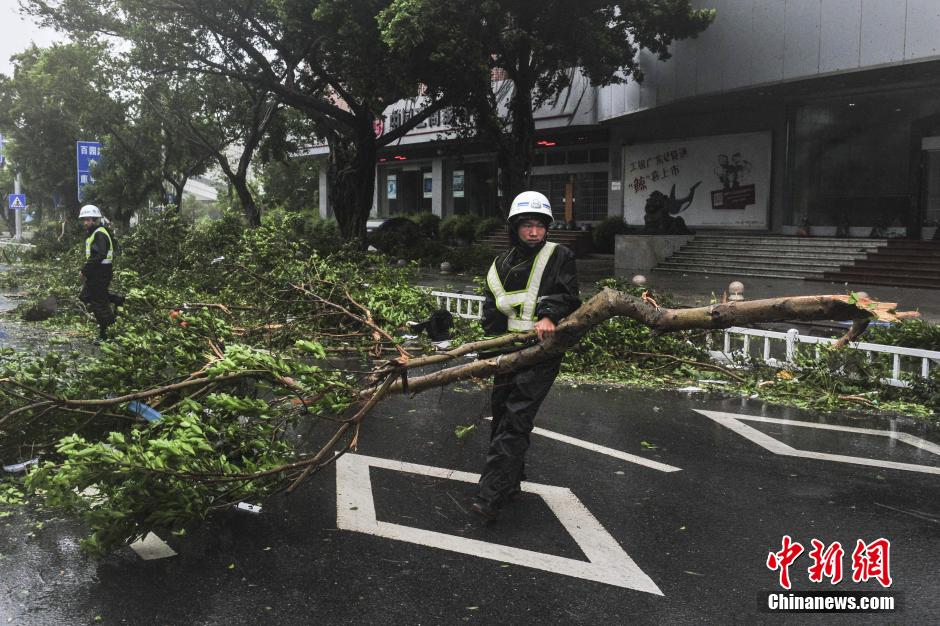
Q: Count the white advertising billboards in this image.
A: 1